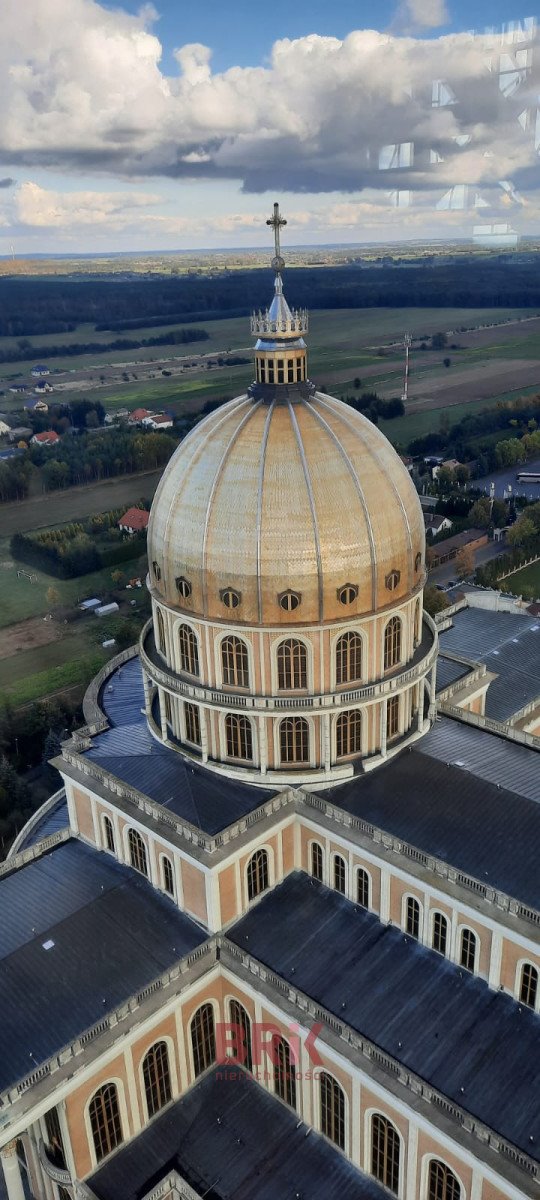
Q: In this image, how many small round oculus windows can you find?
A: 7